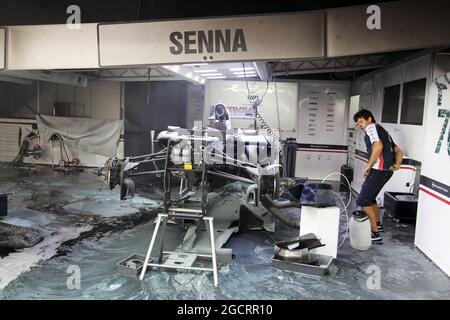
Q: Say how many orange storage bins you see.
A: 0